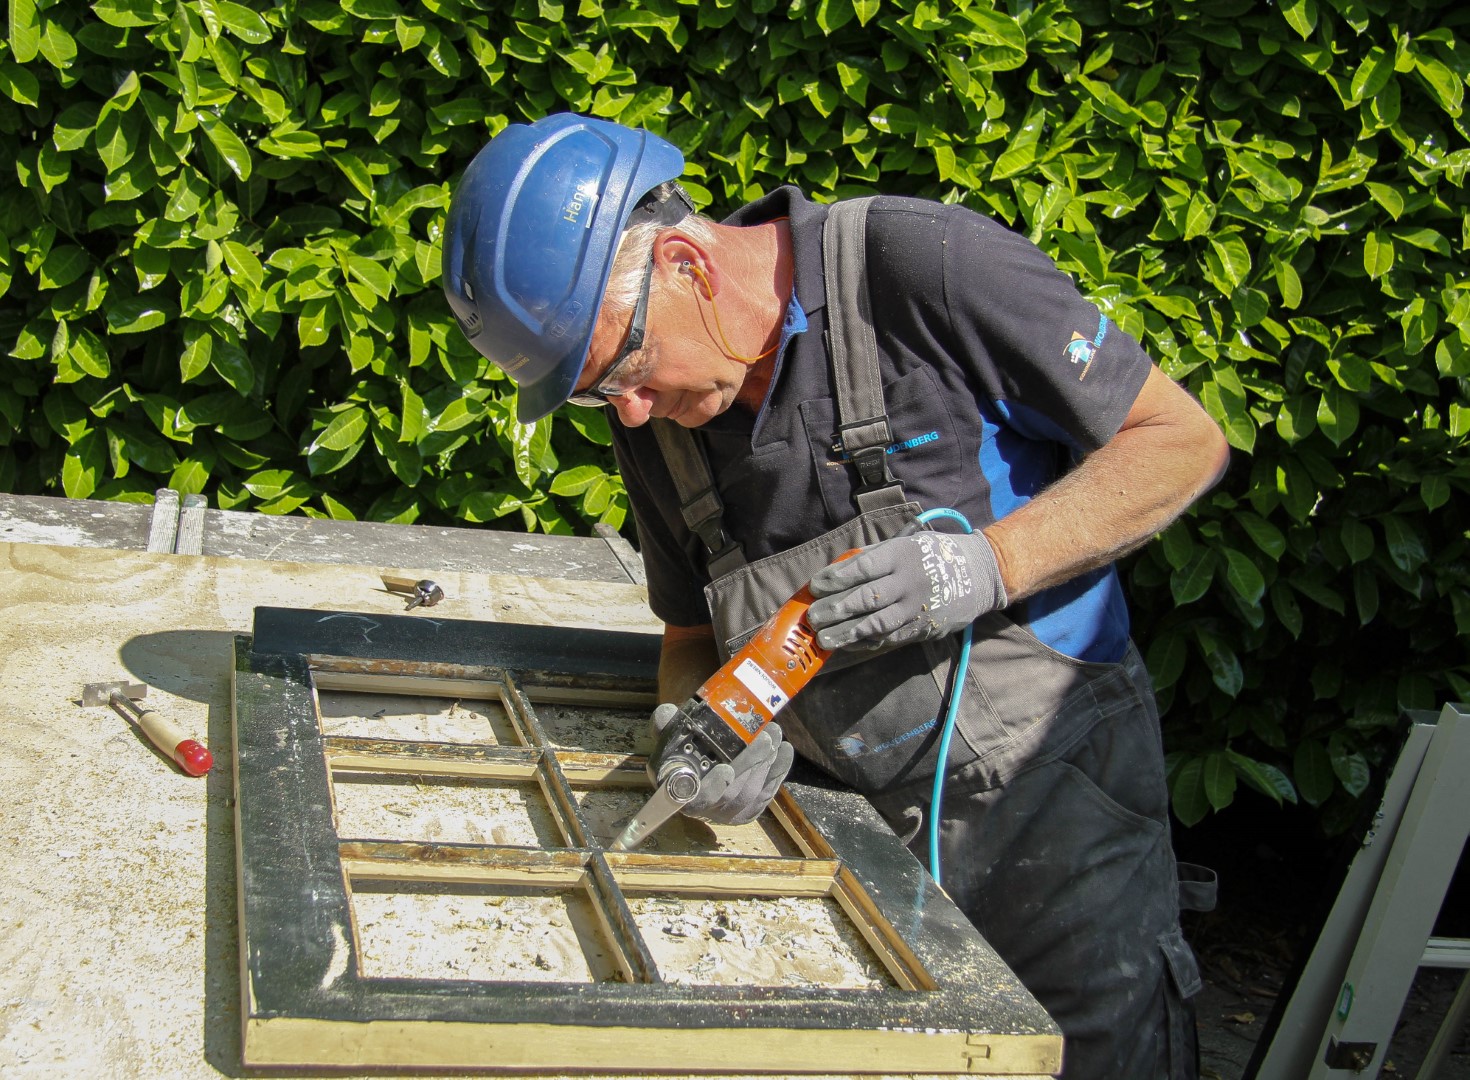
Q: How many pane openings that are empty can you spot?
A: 6